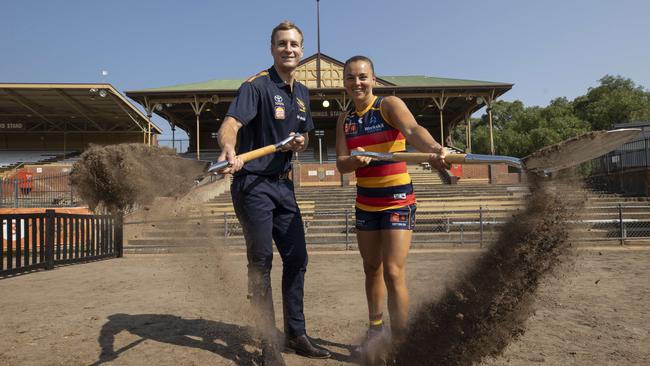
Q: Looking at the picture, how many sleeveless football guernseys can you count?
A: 1